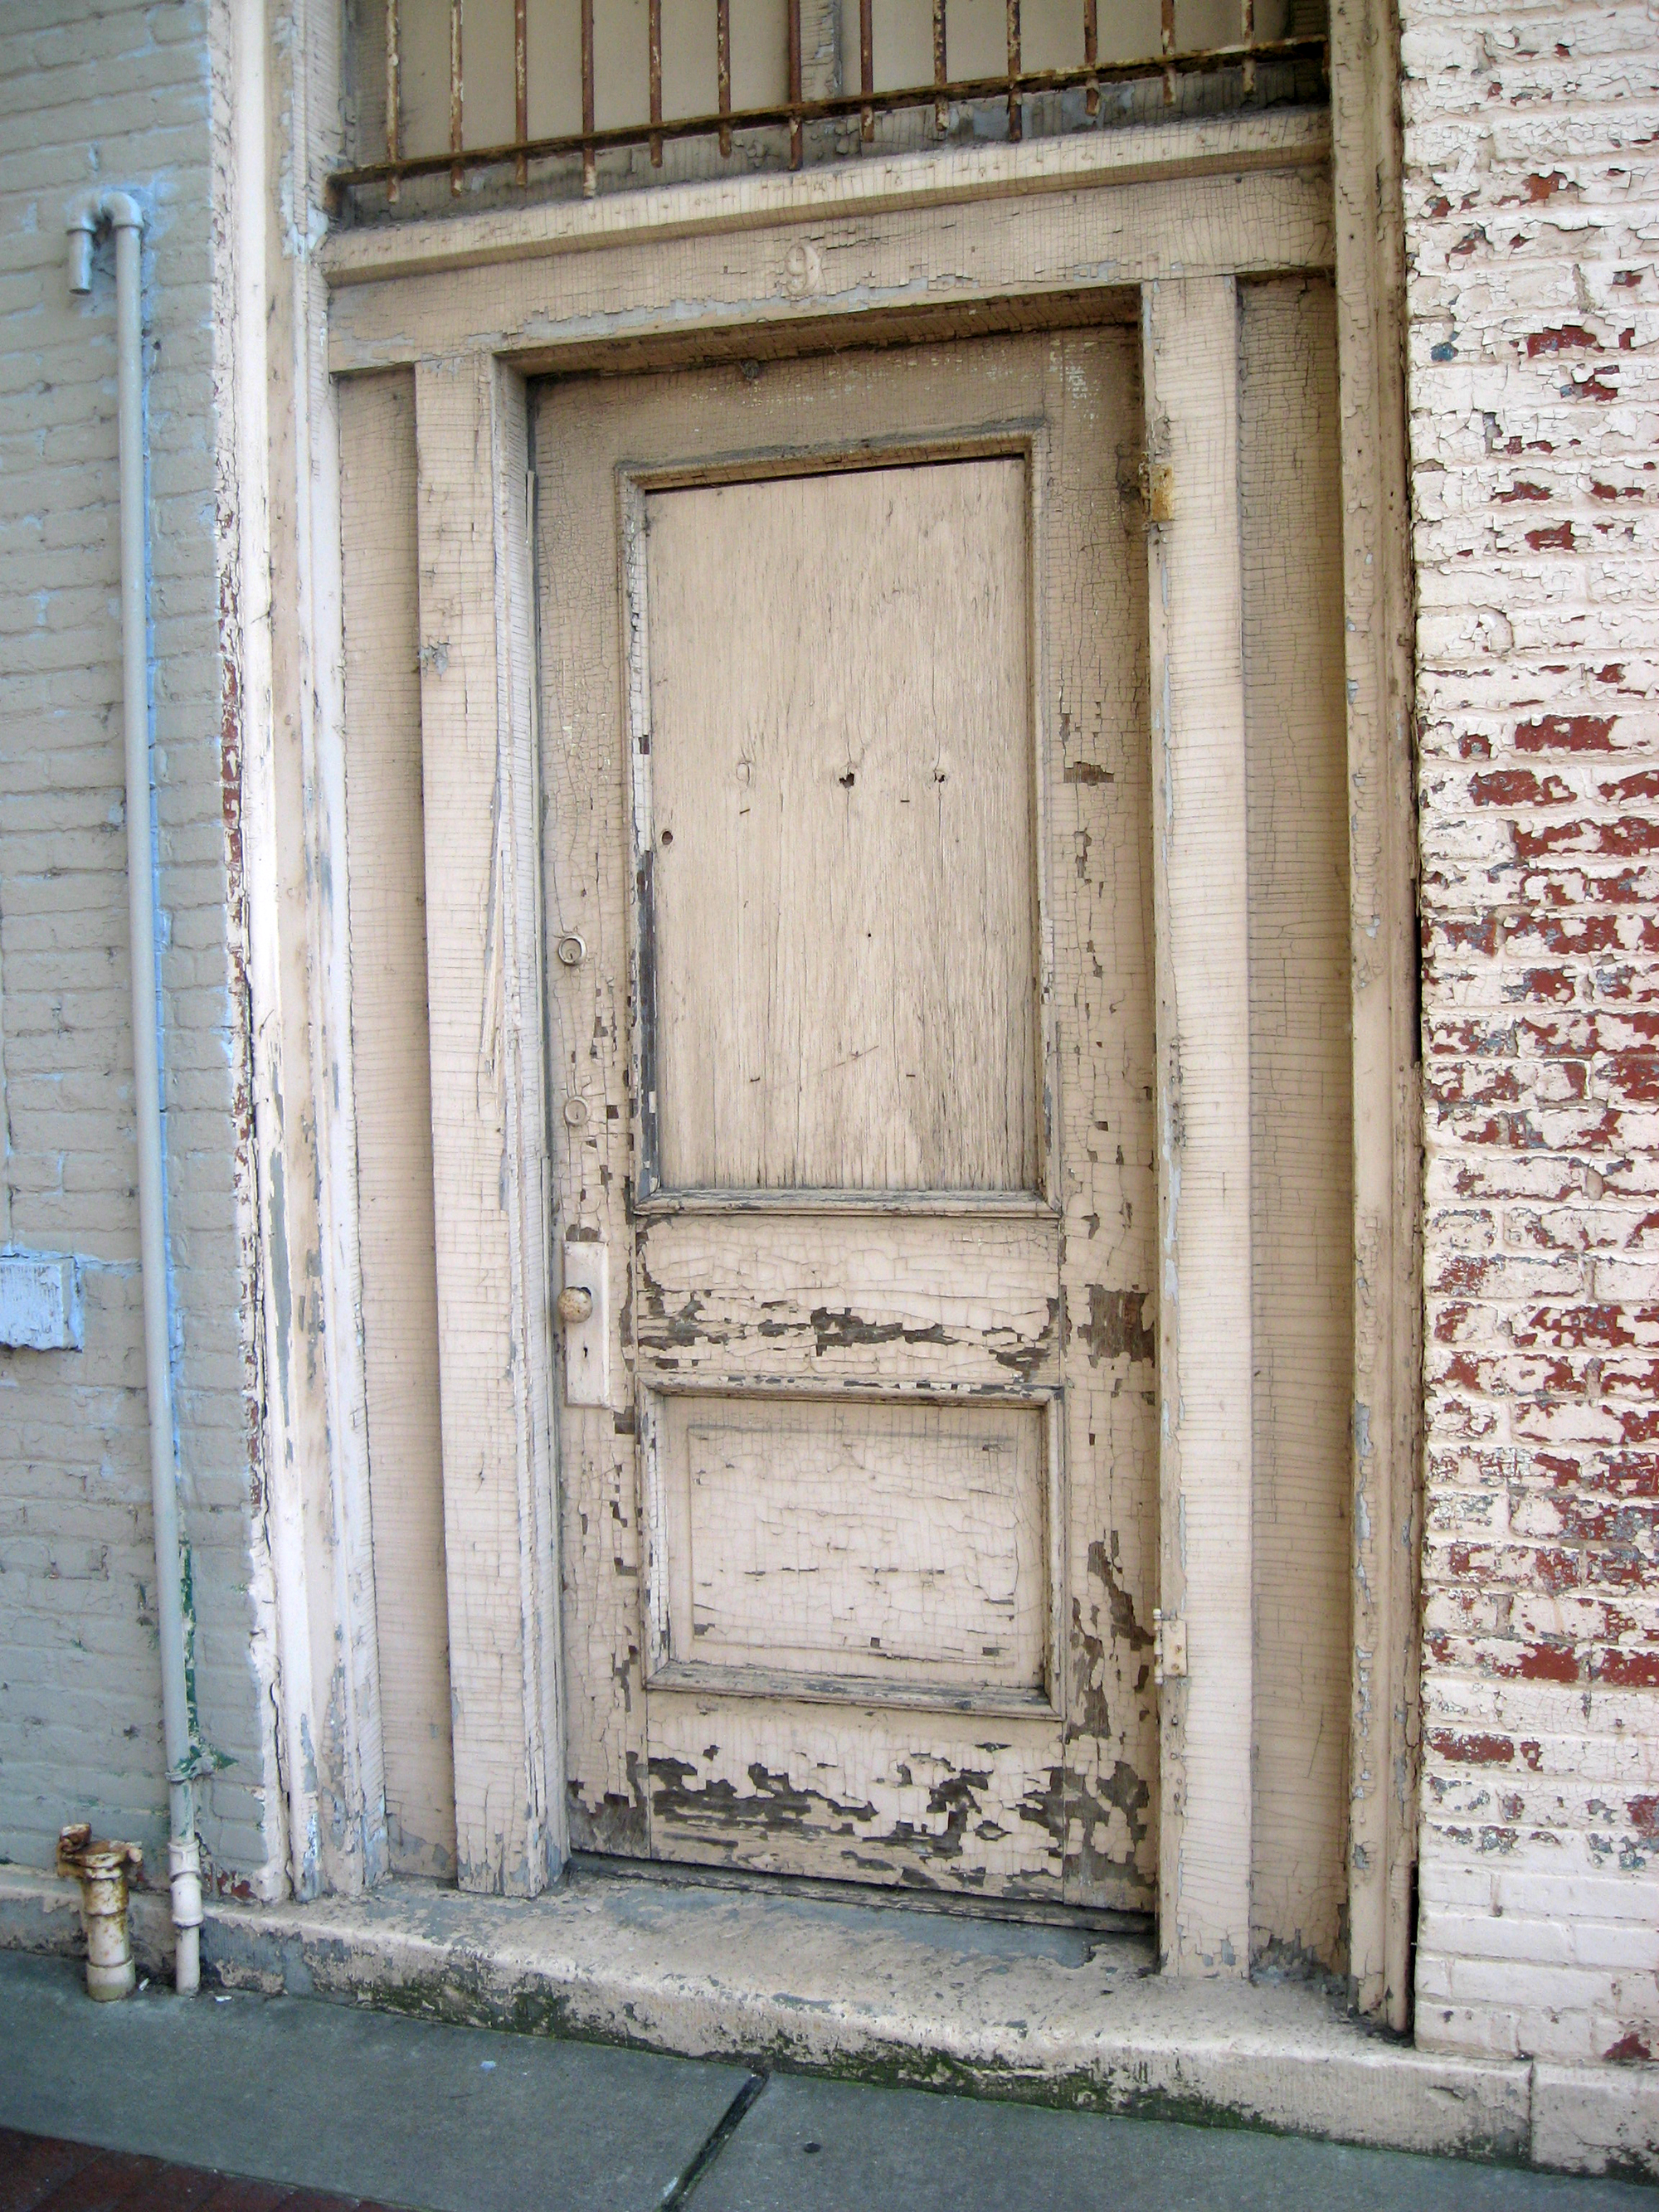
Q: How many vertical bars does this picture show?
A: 13